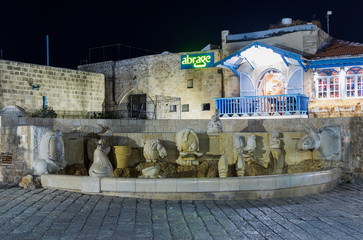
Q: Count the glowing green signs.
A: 1